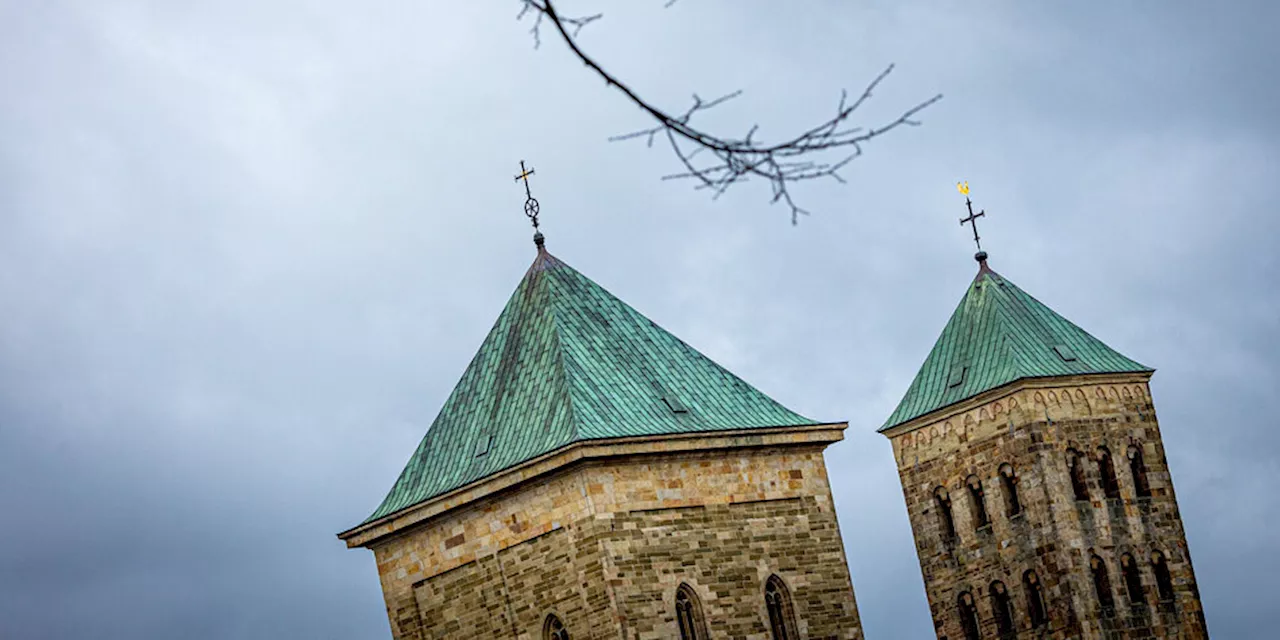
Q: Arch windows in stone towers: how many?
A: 15